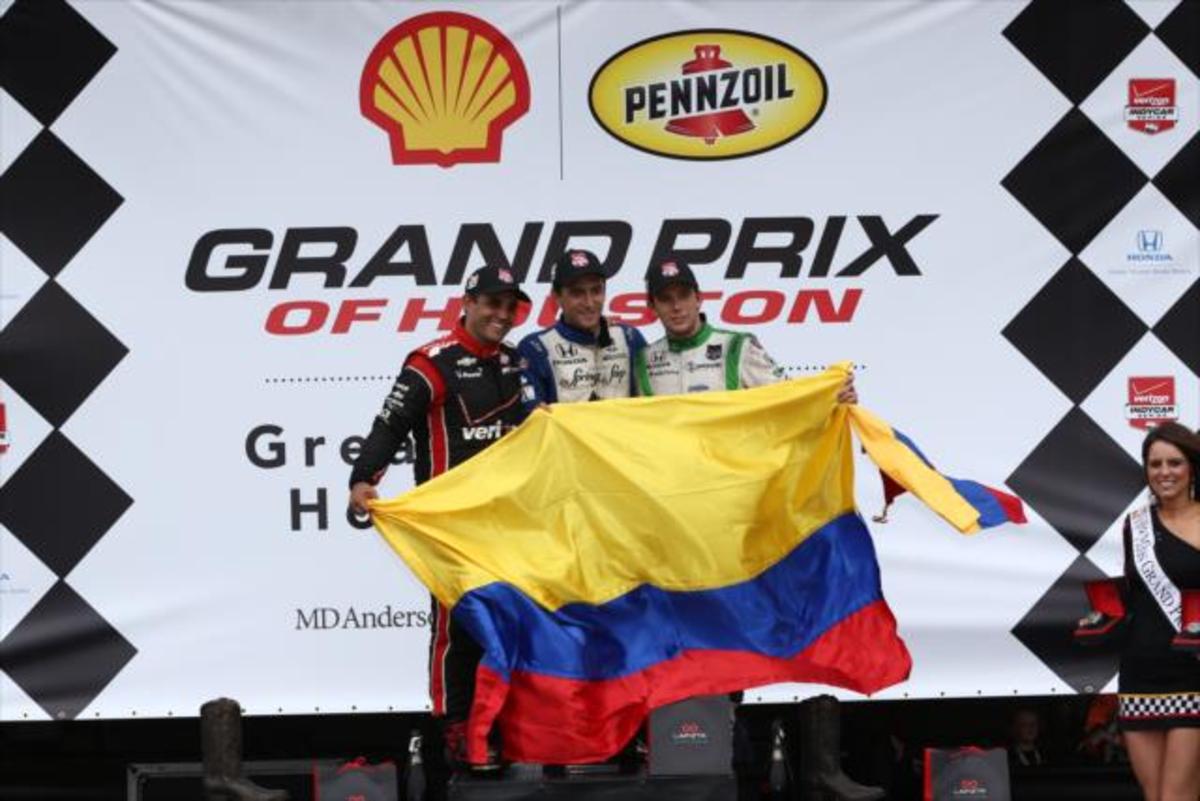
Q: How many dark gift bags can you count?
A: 3